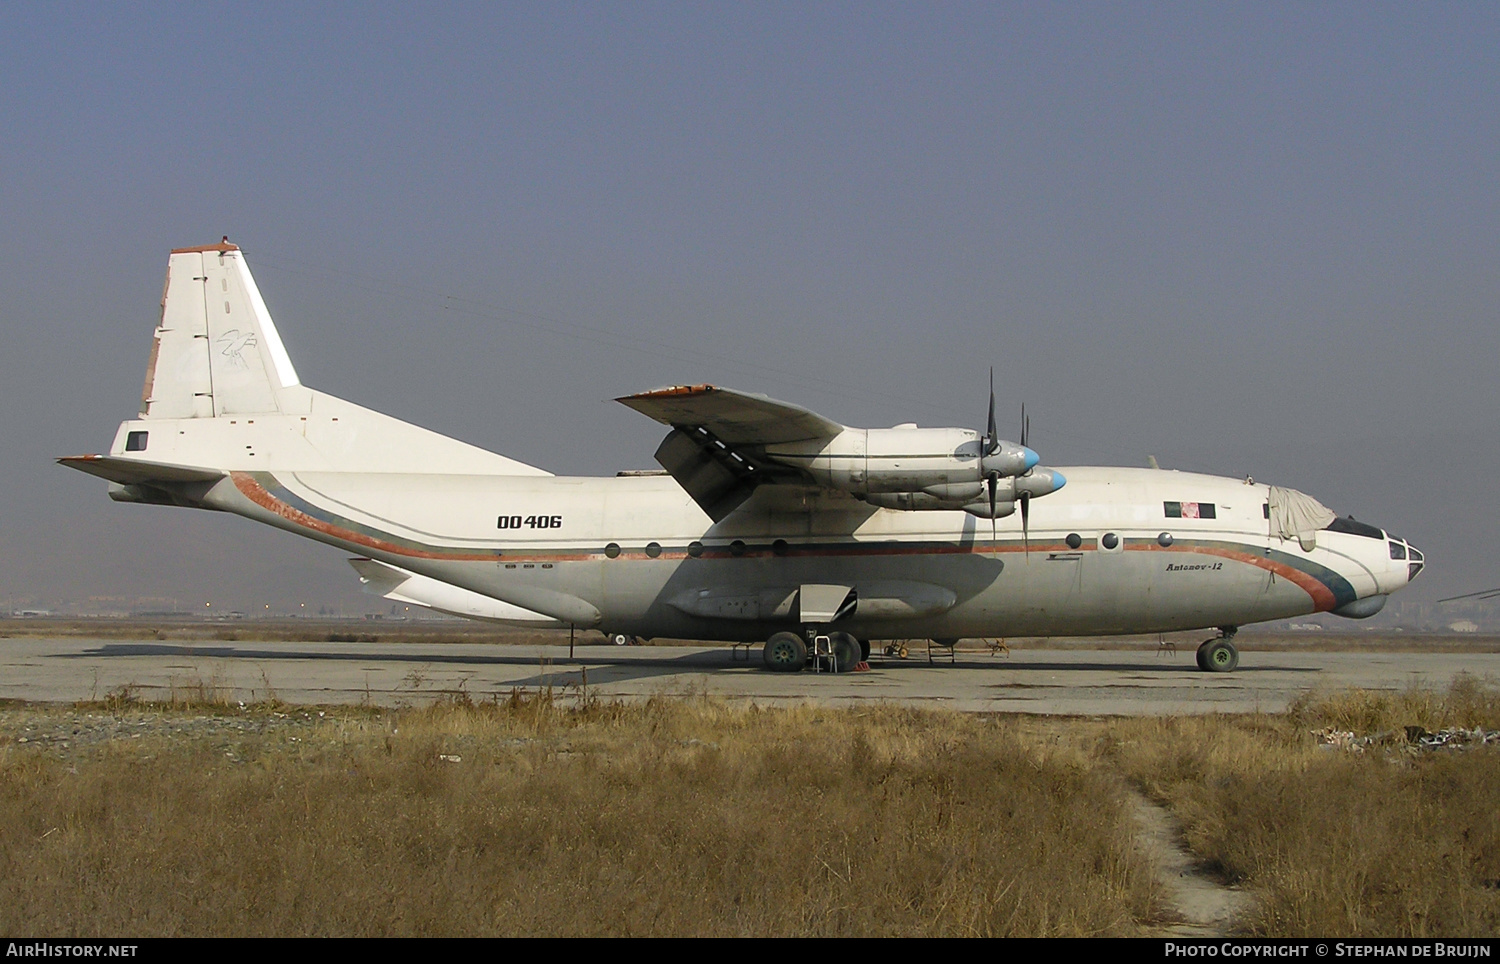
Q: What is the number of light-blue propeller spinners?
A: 2